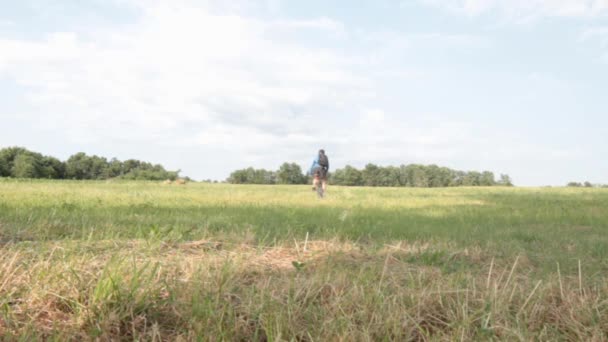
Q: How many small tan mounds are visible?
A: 2